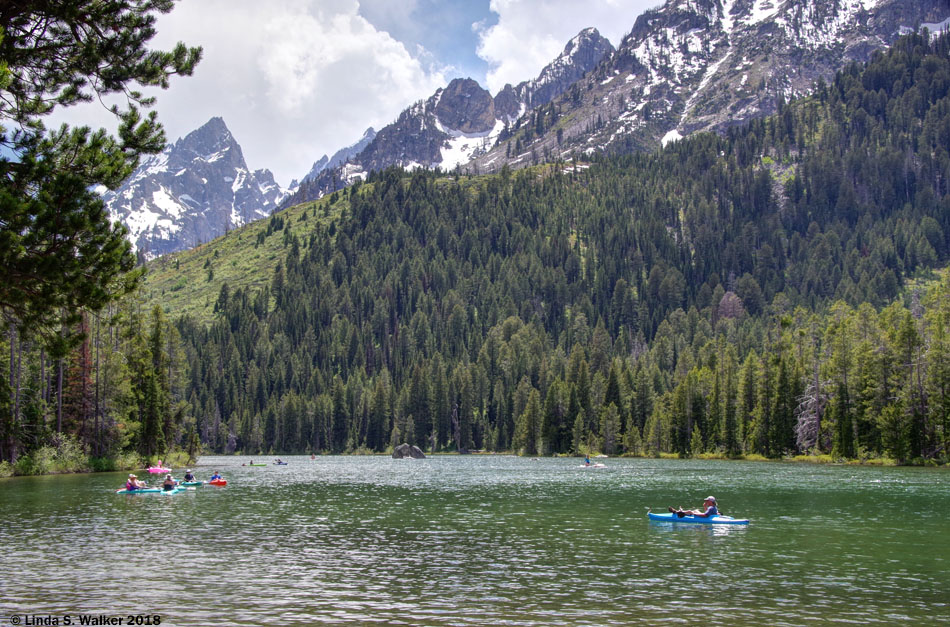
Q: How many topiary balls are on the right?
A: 0